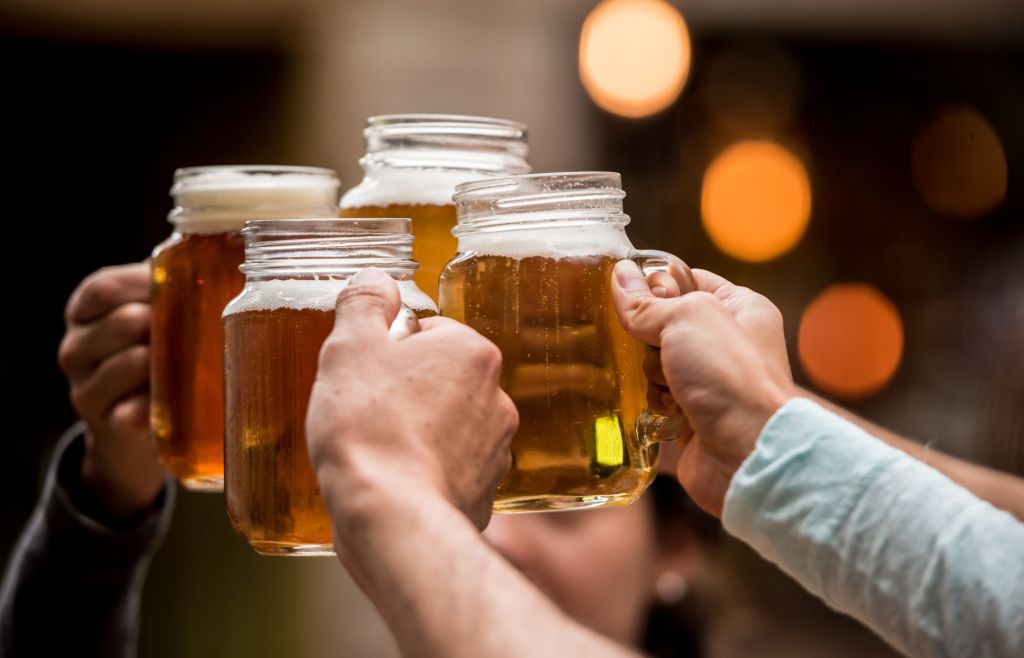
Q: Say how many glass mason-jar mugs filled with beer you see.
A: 4